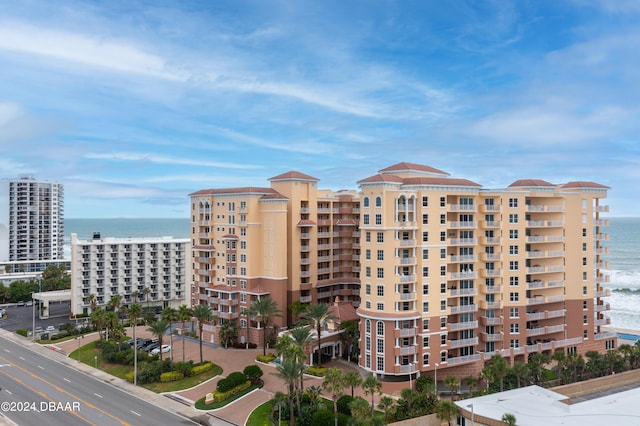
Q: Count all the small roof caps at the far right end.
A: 2